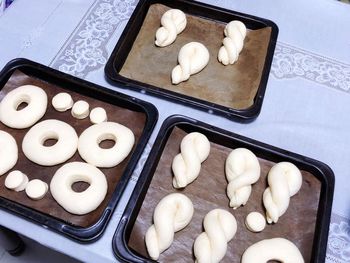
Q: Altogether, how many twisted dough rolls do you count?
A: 8